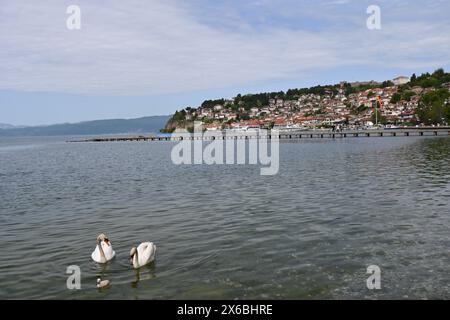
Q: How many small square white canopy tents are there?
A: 0